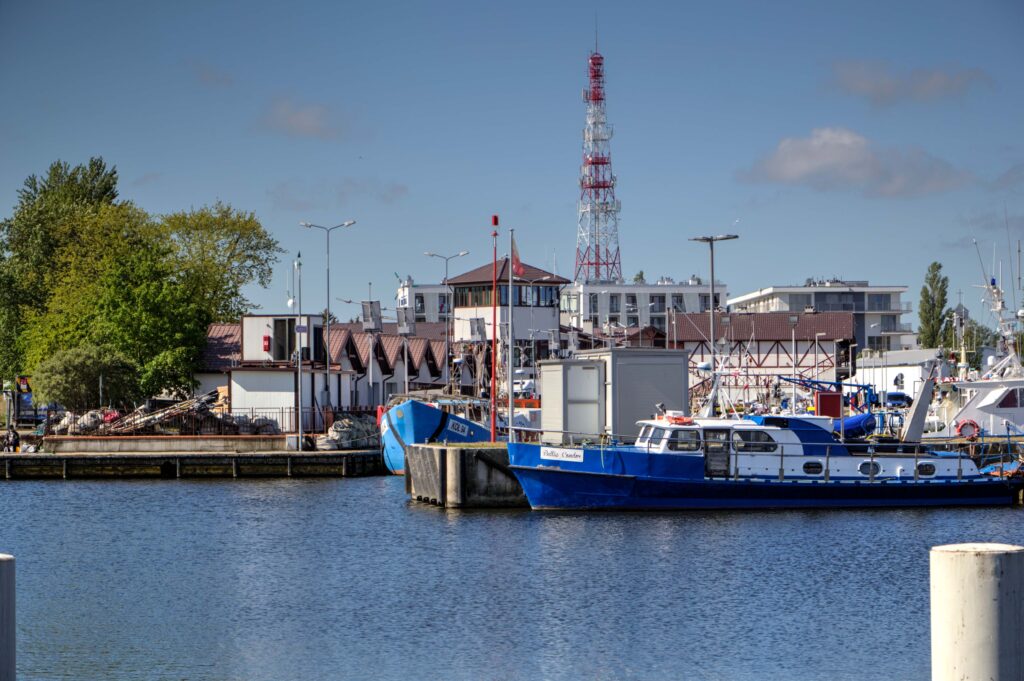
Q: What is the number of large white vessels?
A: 1